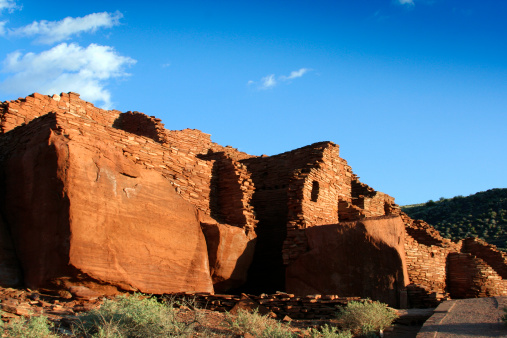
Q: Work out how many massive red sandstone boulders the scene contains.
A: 3